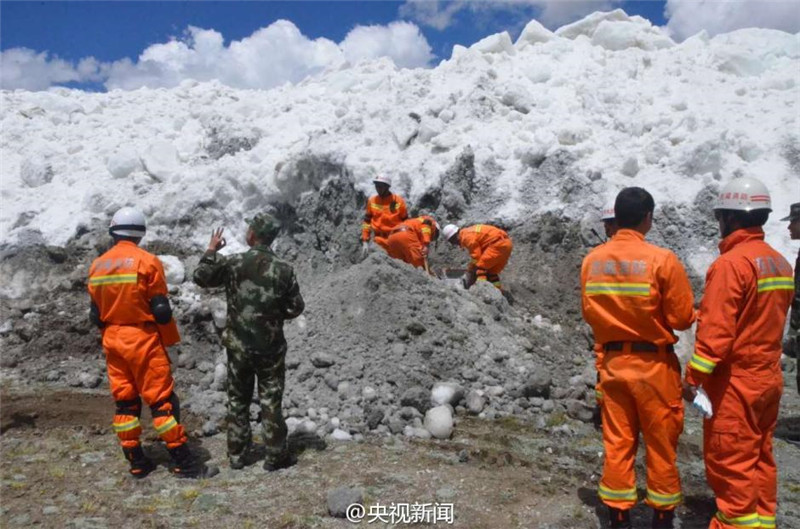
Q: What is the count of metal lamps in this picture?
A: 0